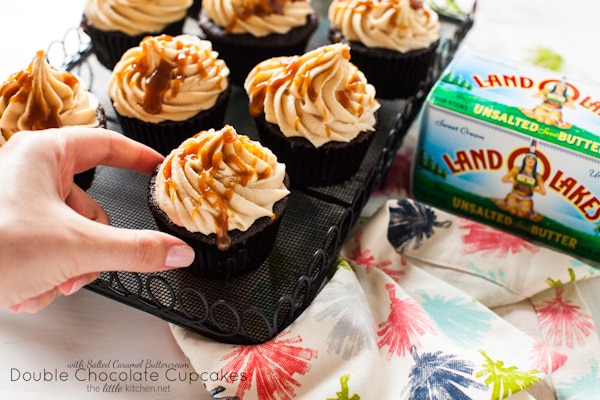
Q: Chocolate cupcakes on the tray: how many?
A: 7